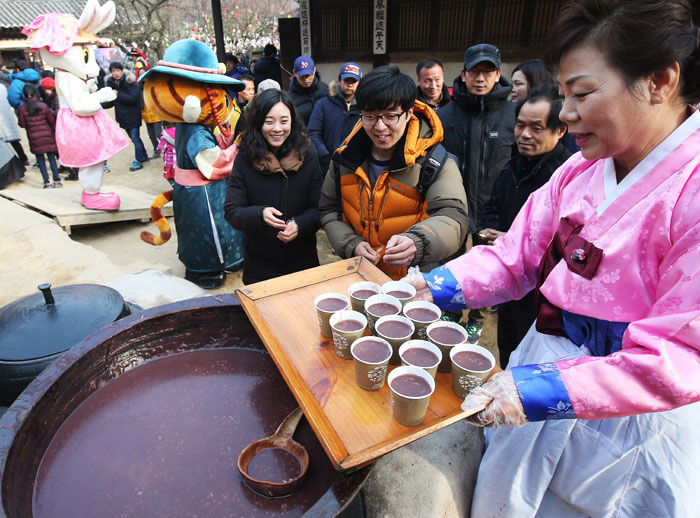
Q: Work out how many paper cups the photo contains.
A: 12